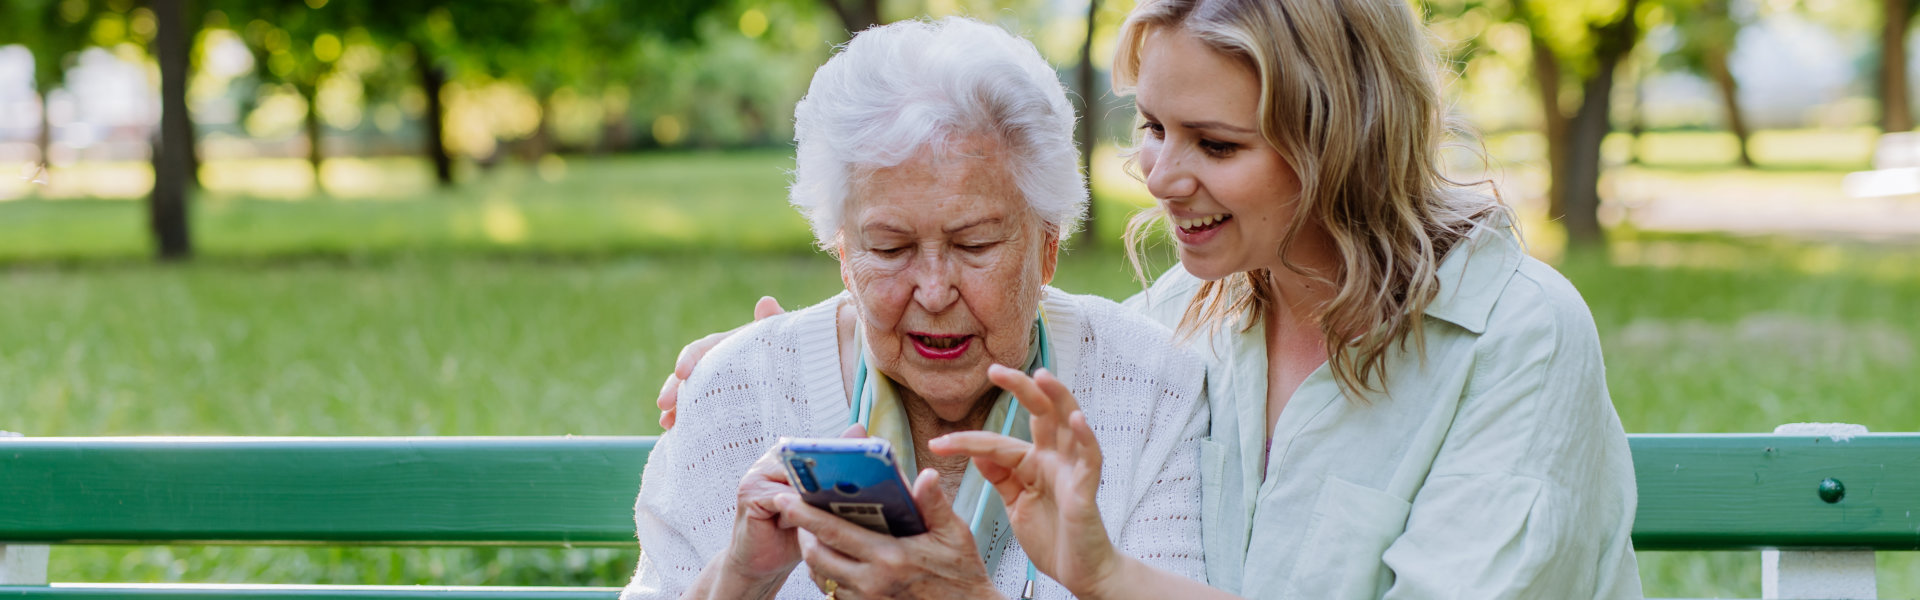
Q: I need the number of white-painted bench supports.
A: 2